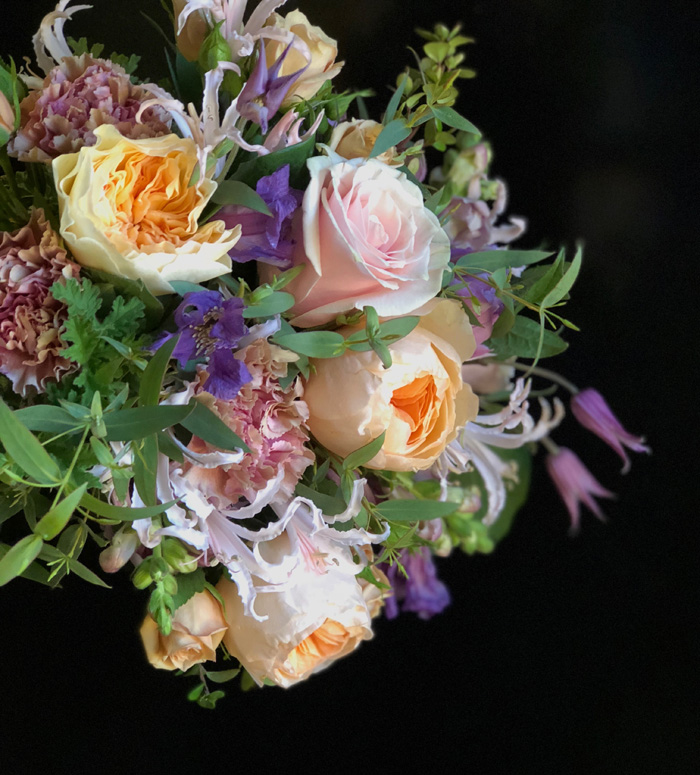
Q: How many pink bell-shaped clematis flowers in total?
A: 2